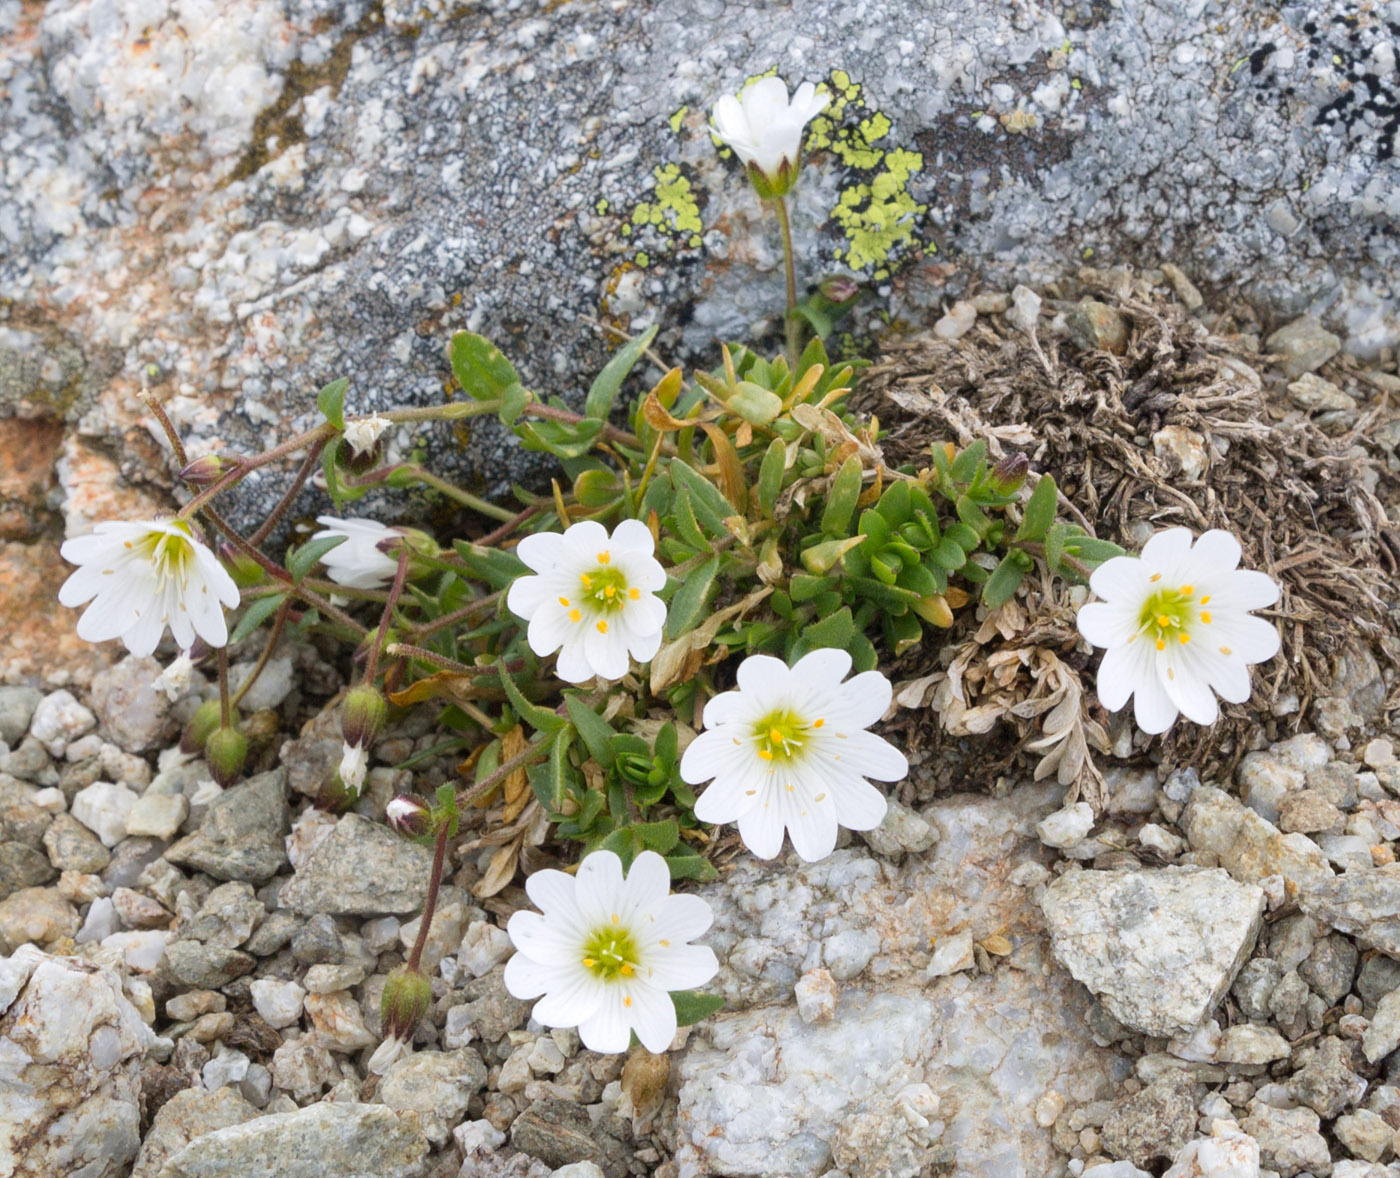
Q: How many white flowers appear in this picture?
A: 7